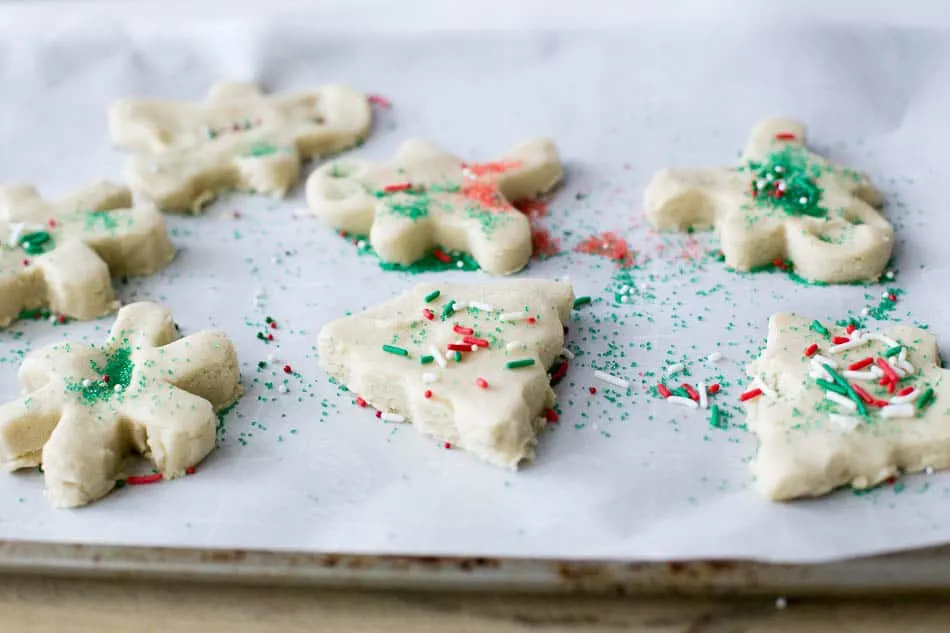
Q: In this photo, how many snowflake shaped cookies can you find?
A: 2